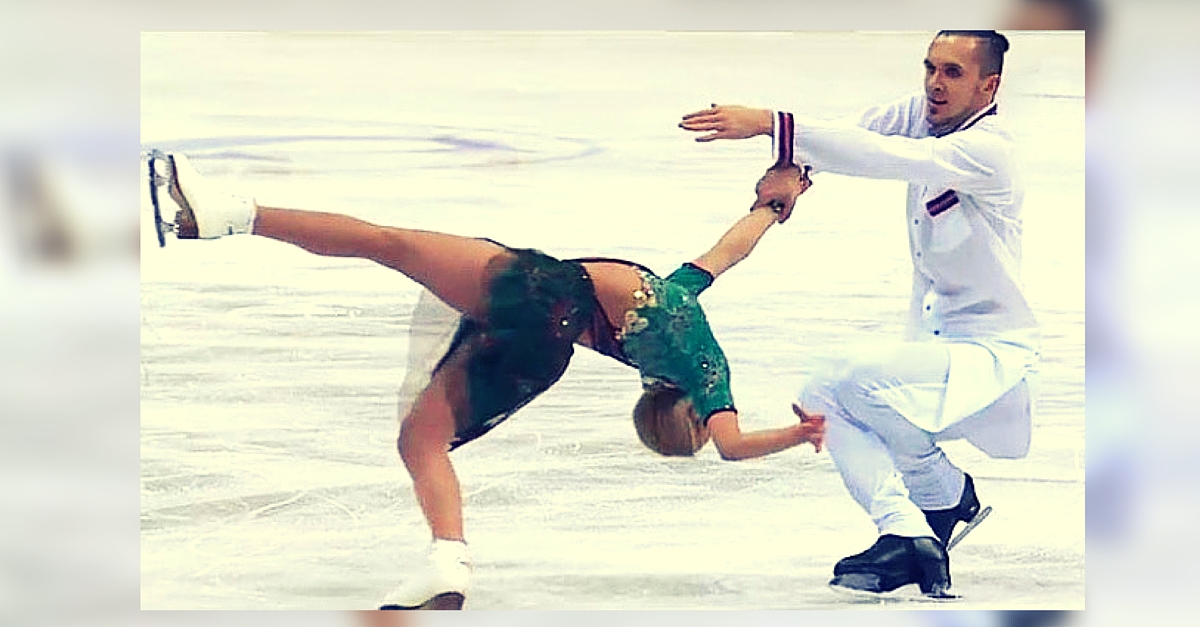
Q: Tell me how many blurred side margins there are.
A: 2